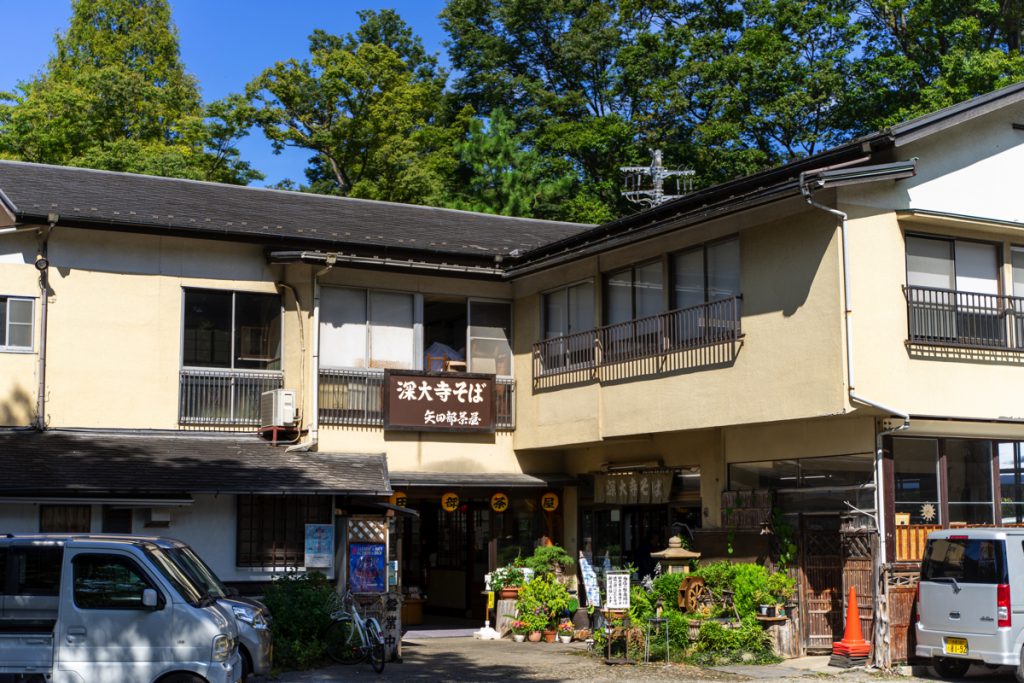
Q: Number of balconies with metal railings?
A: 4